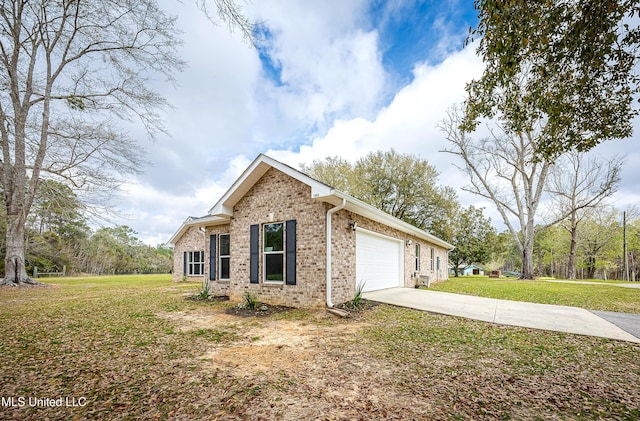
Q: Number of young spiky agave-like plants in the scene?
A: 3